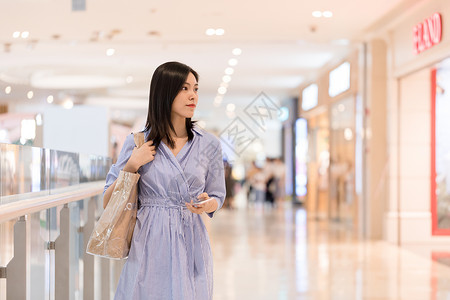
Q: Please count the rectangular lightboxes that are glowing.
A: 2